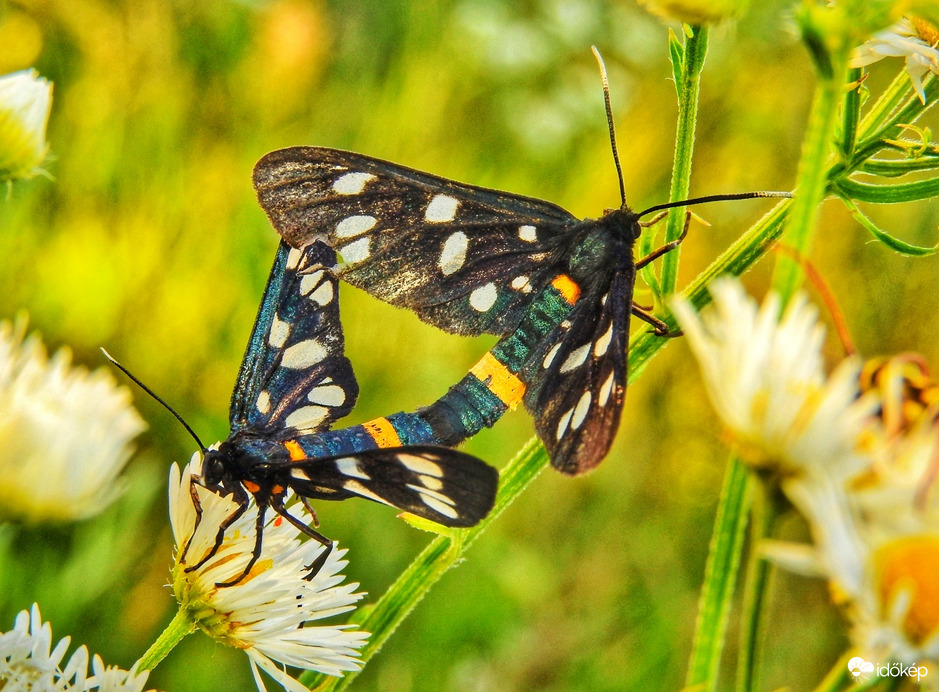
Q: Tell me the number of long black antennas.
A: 3